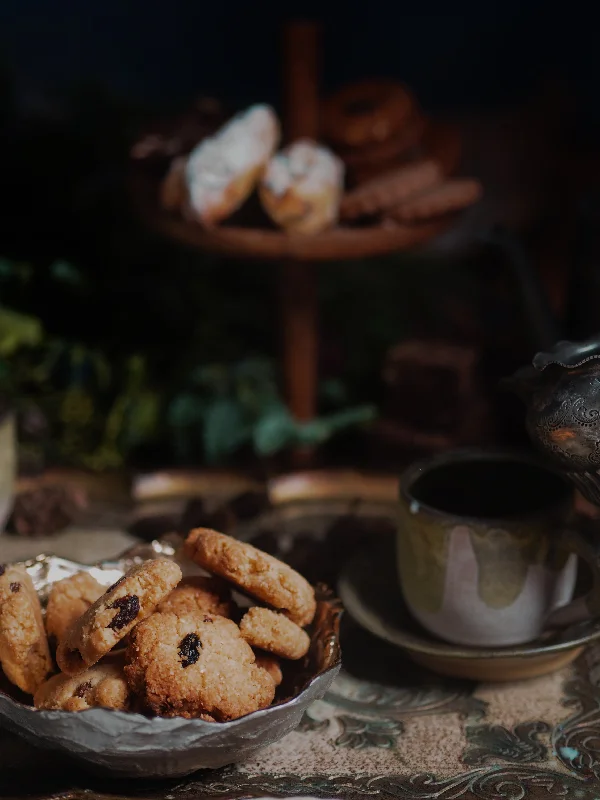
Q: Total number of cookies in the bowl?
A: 9